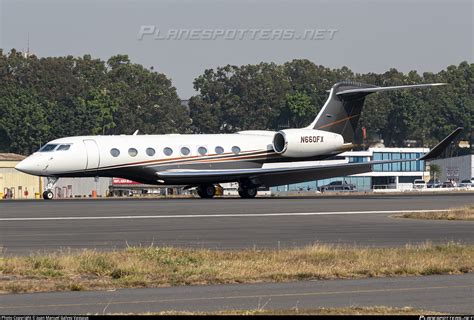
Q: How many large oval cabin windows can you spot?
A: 8